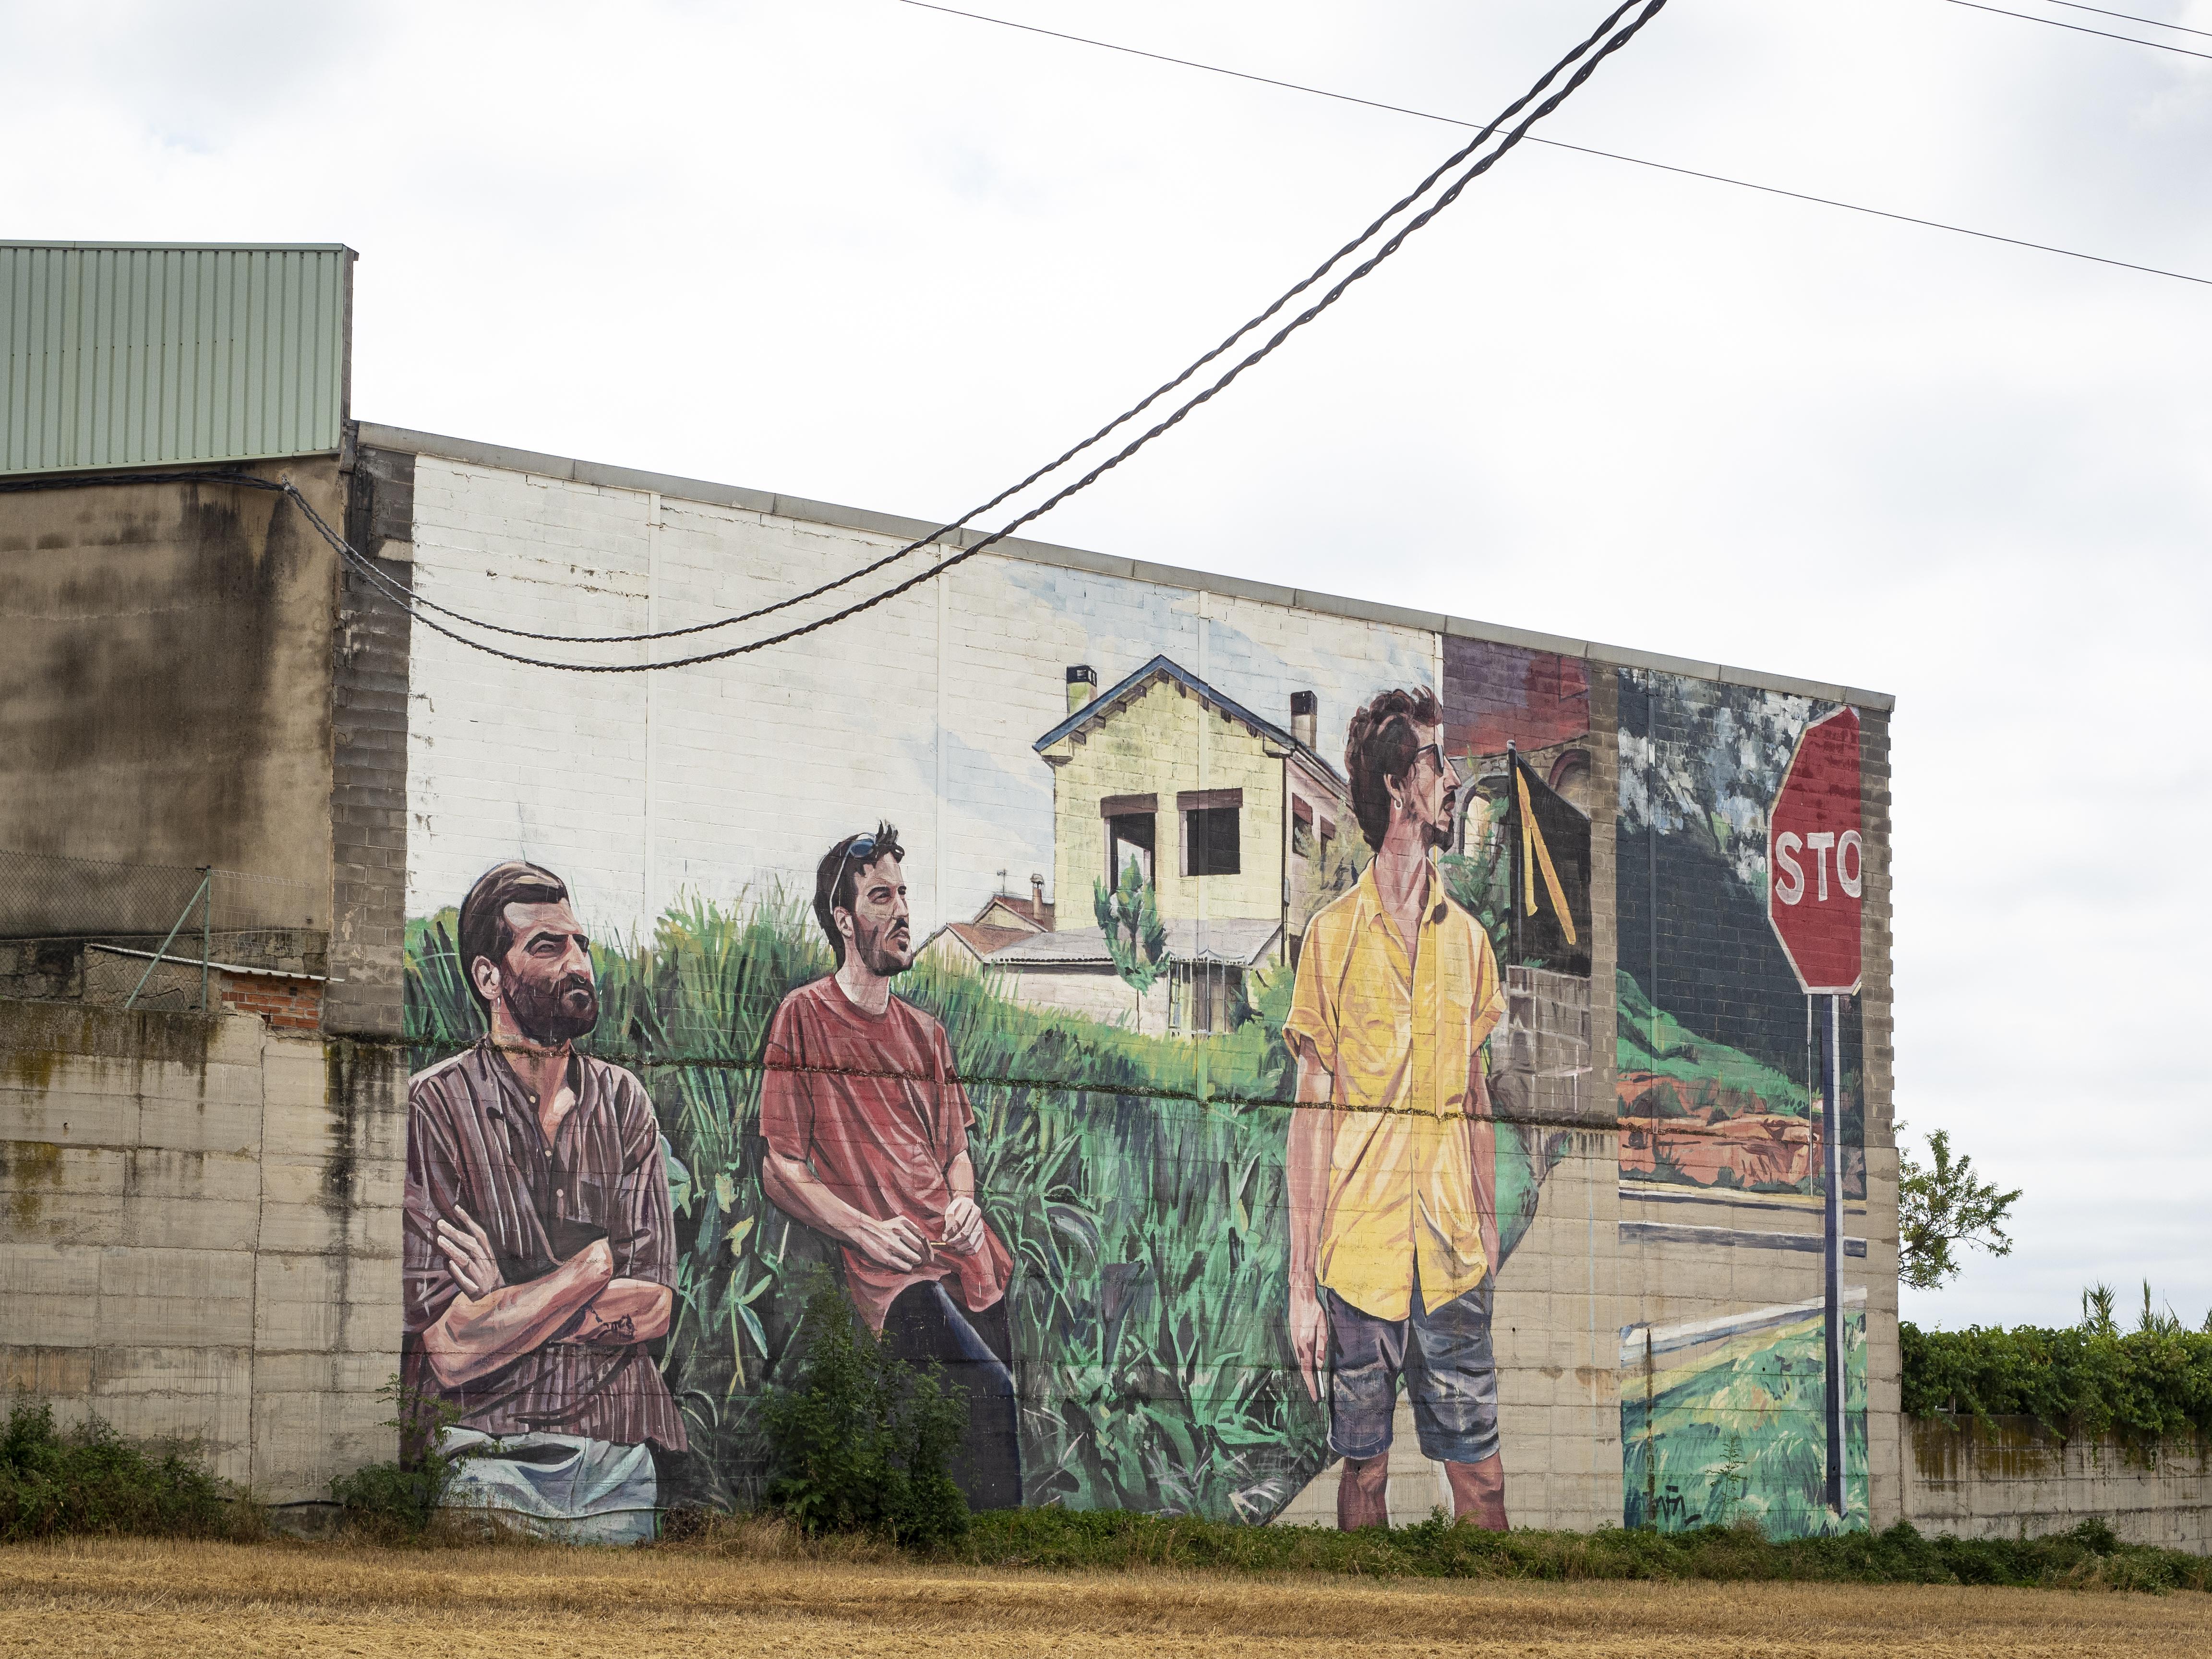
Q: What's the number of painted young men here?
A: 3